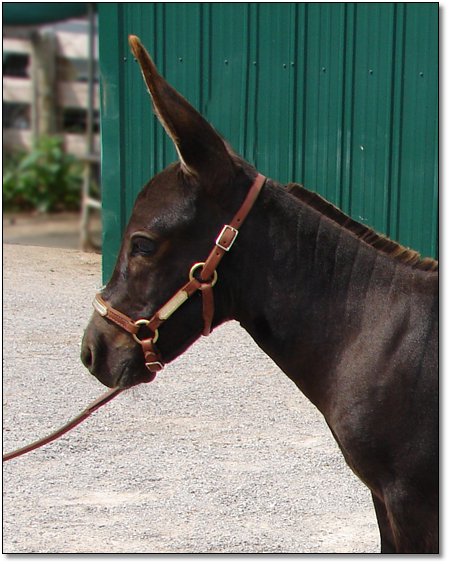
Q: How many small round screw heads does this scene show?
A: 10